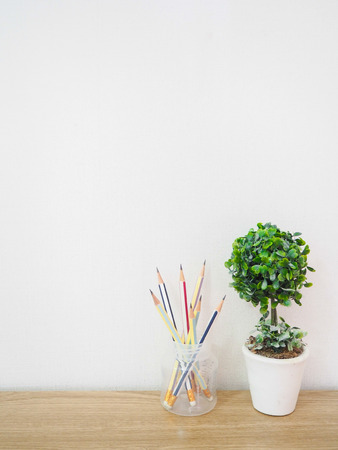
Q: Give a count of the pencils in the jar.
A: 7